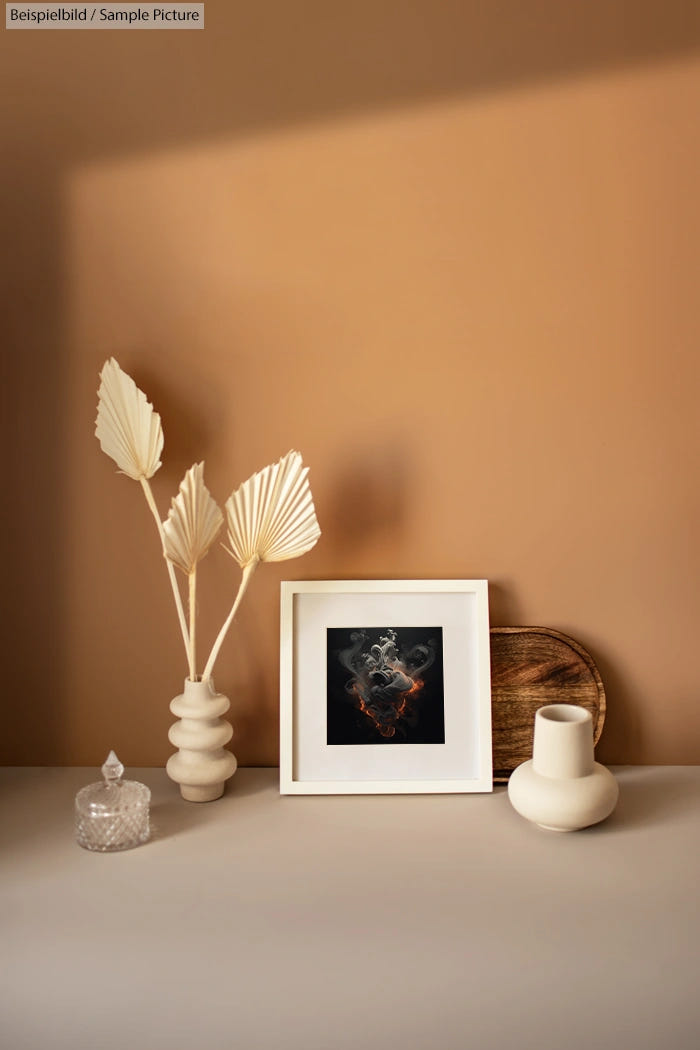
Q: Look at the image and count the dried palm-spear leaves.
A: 3